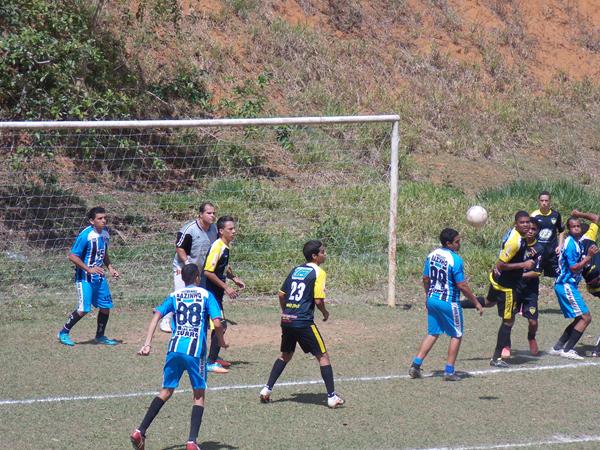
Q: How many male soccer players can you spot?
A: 11